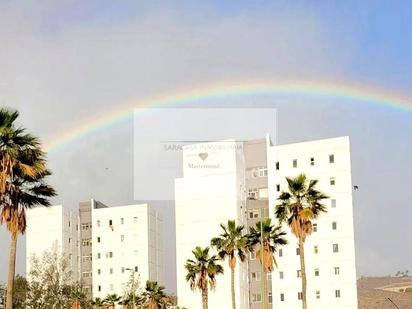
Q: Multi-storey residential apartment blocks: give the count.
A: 2